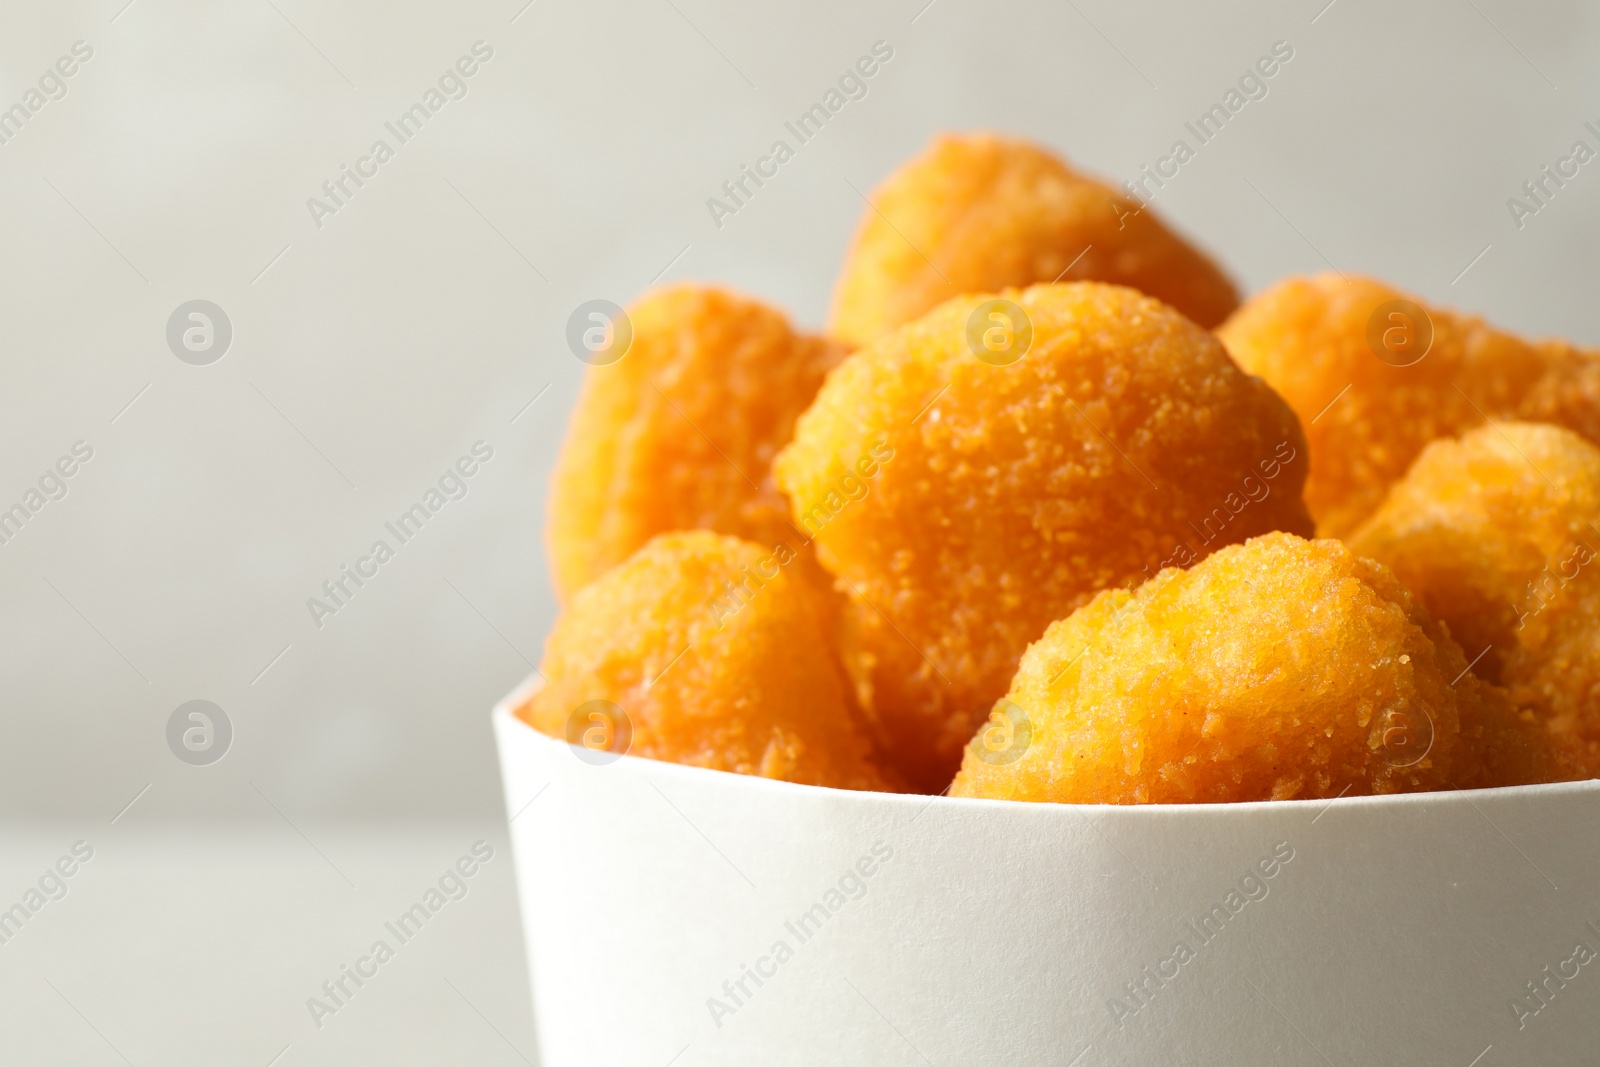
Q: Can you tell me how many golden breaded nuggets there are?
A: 7